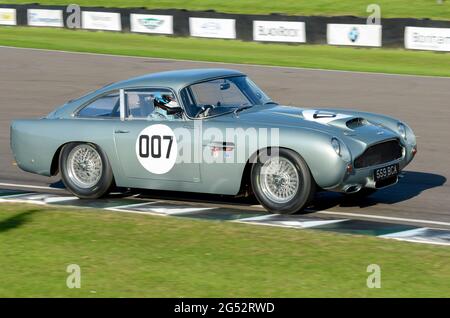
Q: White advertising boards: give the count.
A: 8